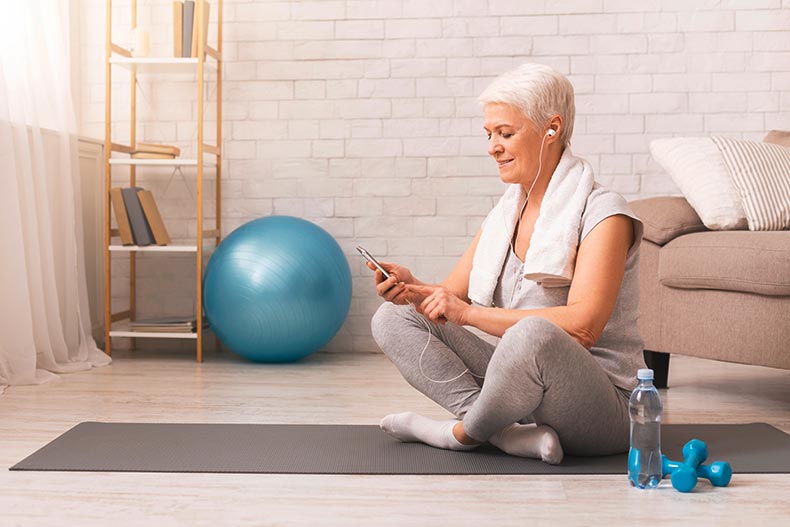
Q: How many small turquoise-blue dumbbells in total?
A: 2